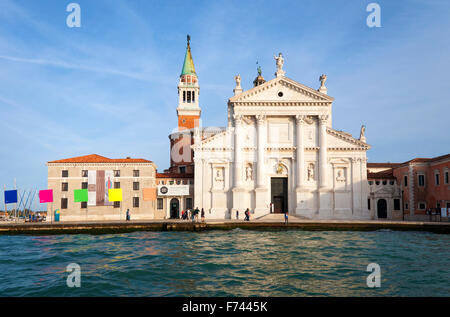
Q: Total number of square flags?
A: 5